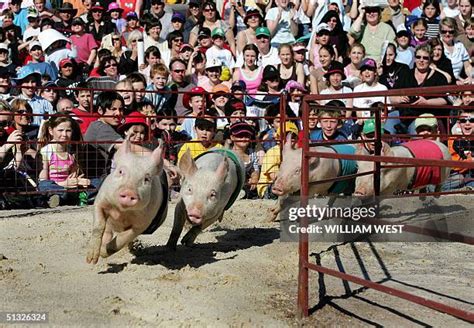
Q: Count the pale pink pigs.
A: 4